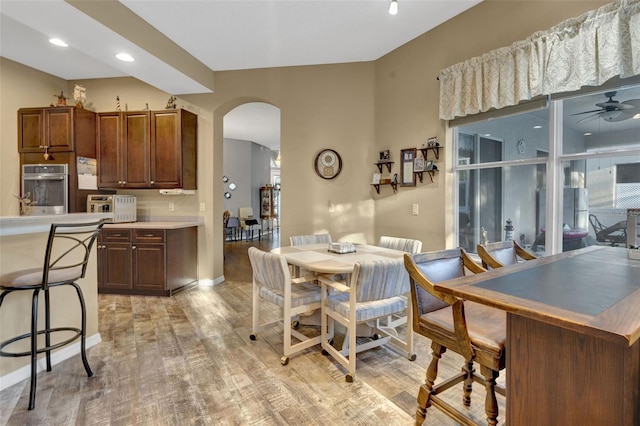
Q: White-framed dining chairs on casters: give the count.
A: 4